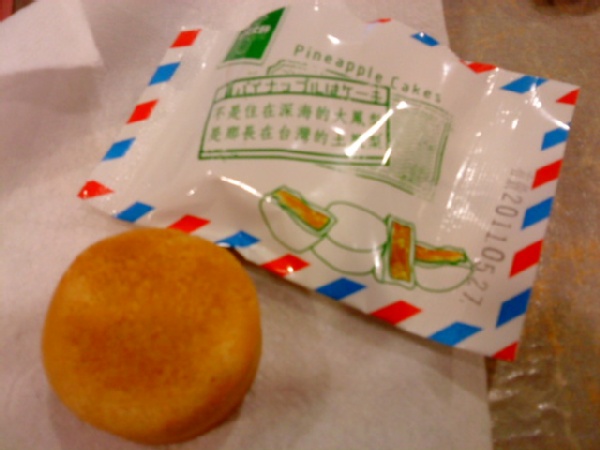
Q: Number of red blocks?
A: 12